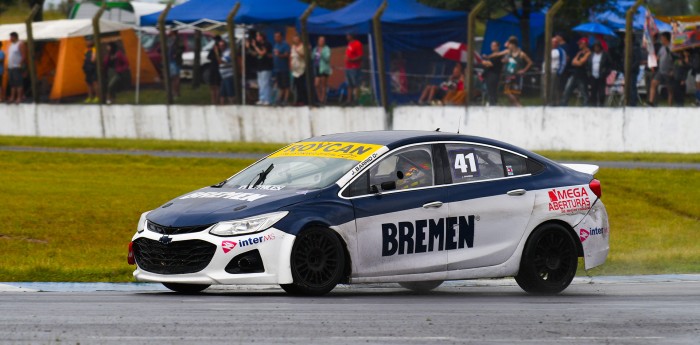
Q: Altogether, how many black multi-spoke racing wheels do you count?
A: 2